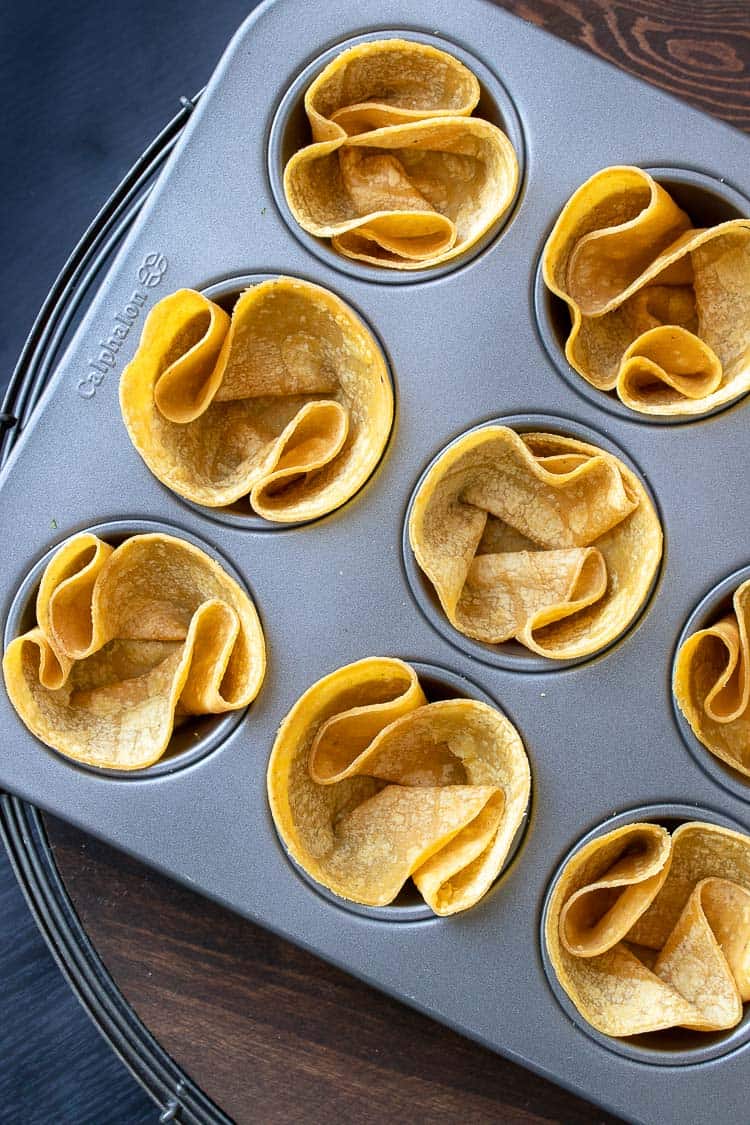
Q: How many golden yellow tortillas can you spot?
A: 8